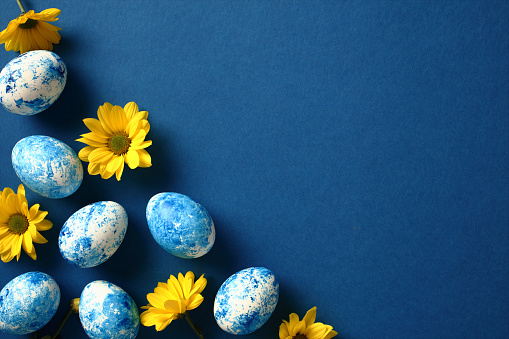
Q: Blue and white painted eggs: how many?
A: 7